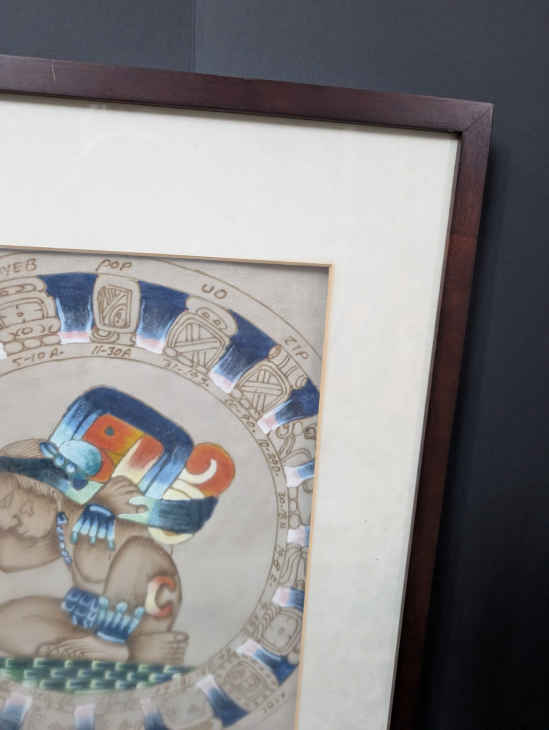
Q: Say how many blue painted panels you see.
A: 12